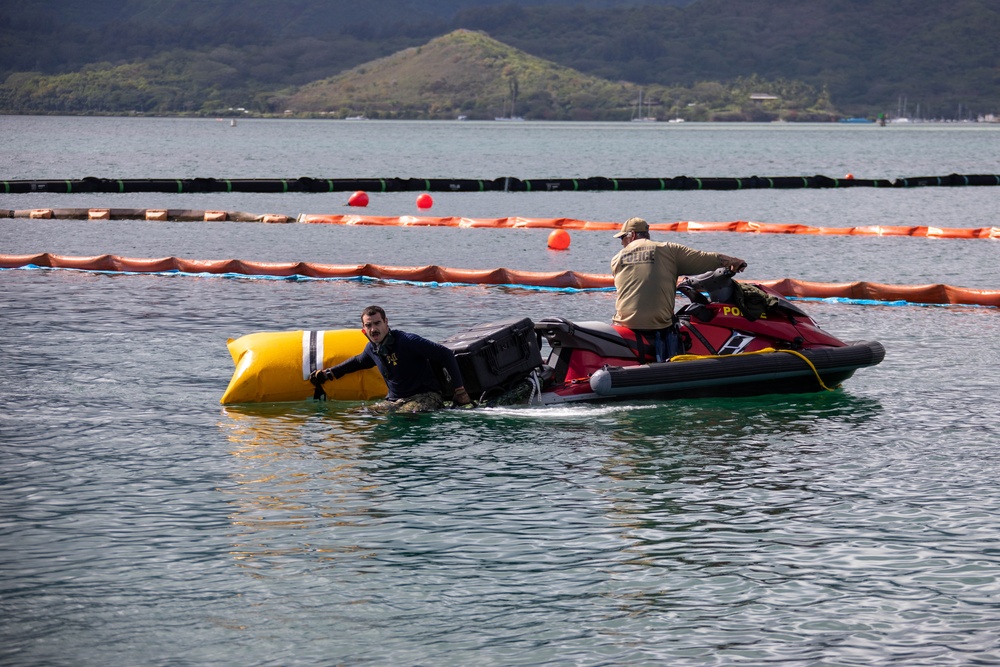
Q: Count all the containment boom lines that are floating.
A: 3